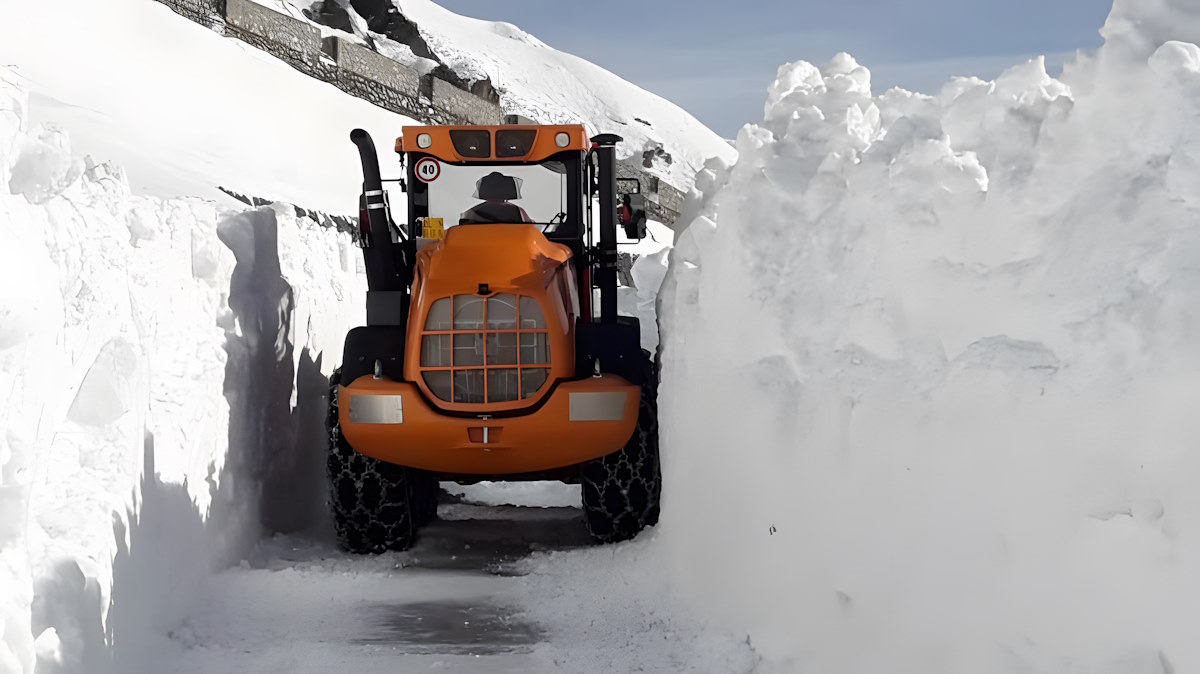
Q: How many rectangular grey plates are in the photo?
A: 2